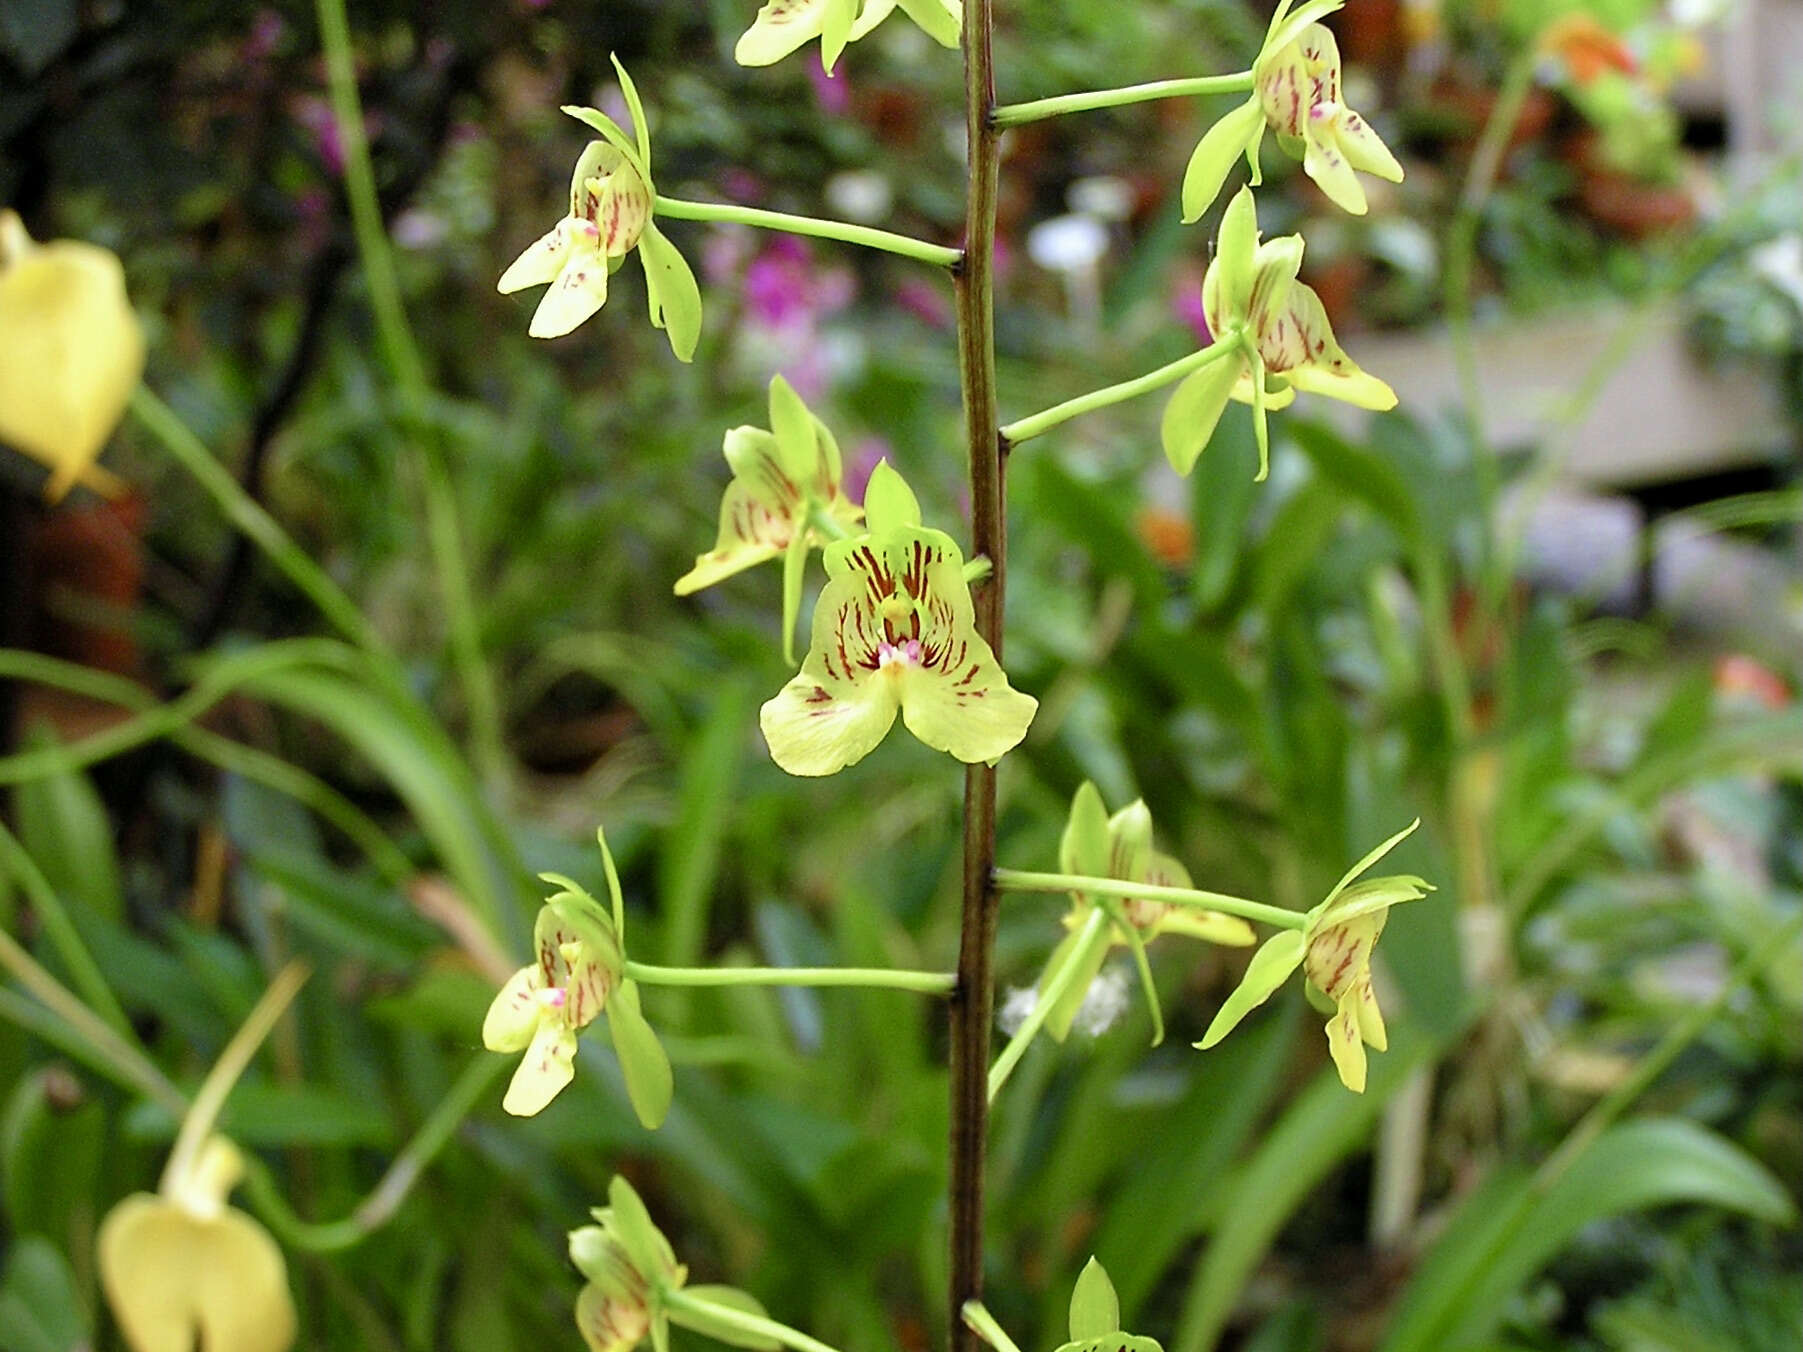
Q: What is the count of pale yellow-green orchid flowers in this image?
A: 11